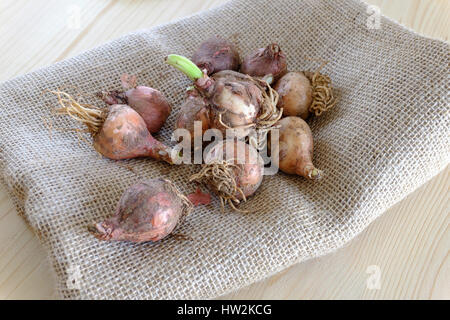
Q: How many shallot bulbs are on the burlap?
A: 10